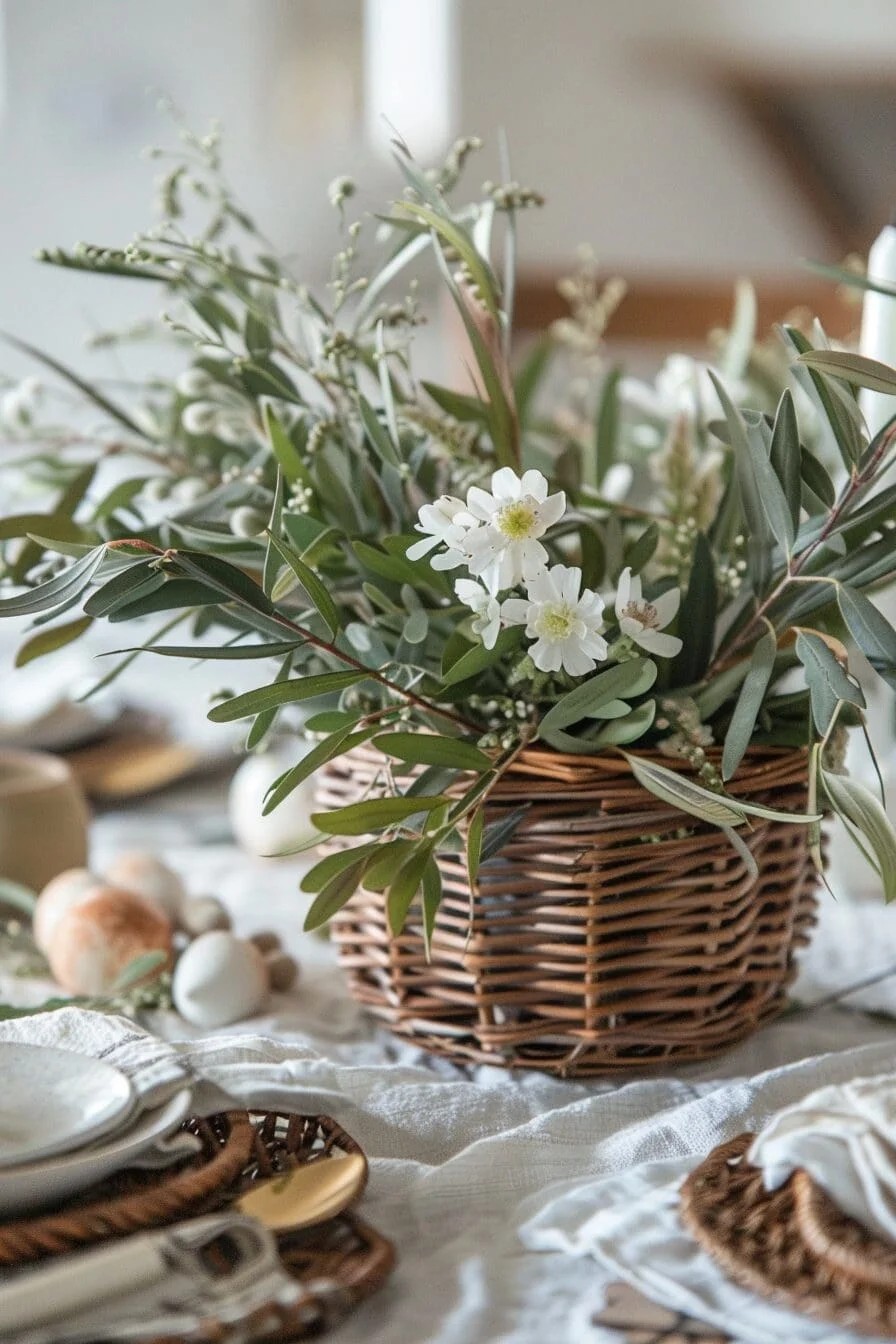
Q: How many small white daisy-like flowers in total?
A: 5